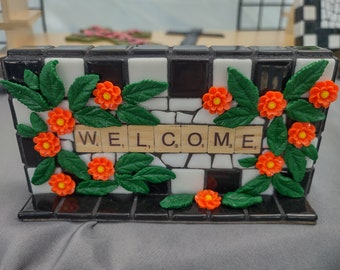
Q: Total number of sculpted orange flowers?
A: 11